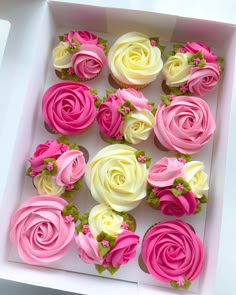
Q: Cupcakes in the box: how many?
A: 12